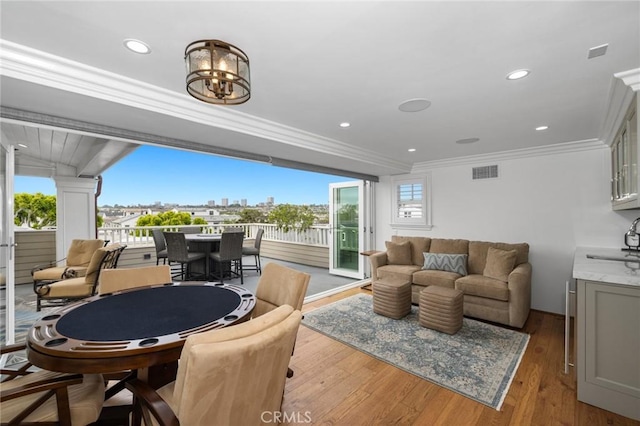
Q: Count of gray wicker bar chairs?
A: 6